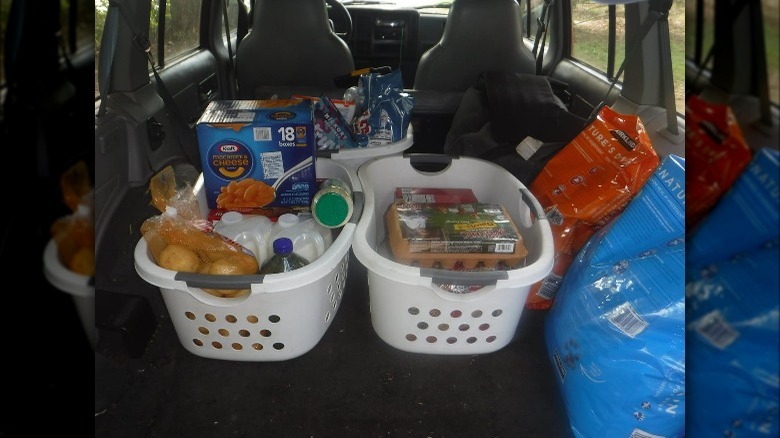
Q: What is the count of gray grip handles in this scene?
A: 6